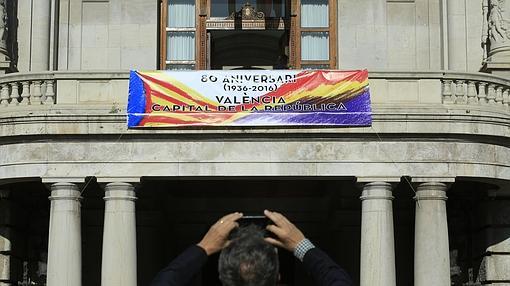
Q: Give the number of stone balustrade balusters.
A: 12